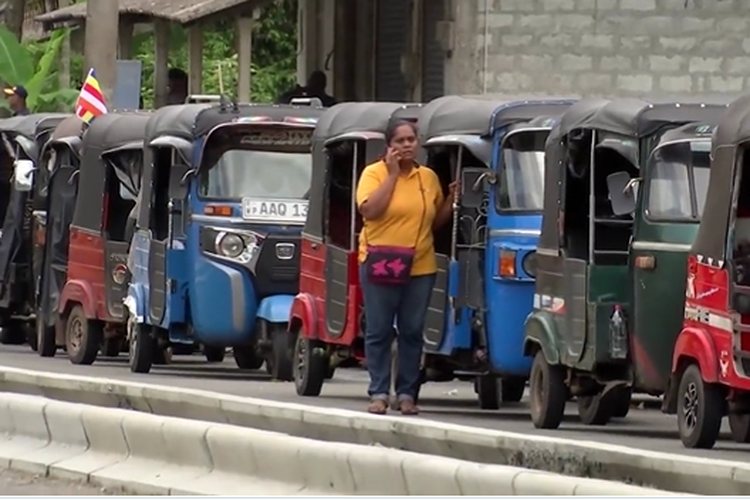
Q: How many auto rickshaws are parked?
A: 8